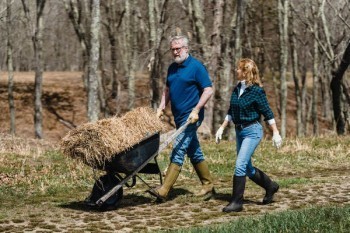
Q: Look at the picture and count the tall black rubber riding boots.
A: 2